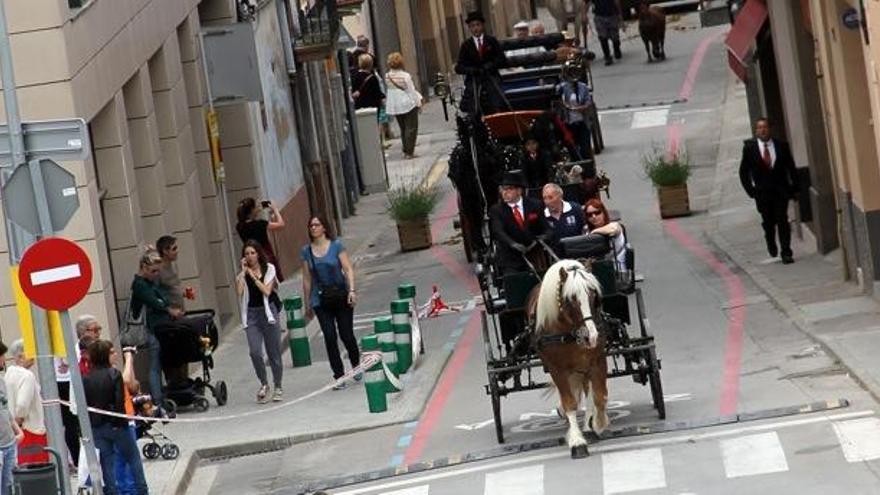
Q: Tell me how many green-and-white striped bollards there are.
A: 5